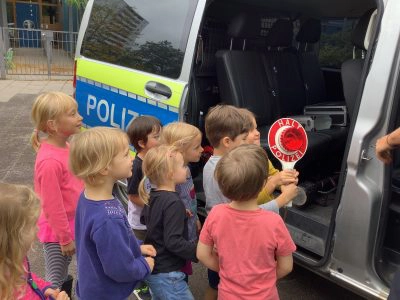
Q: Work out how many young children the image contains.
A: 9